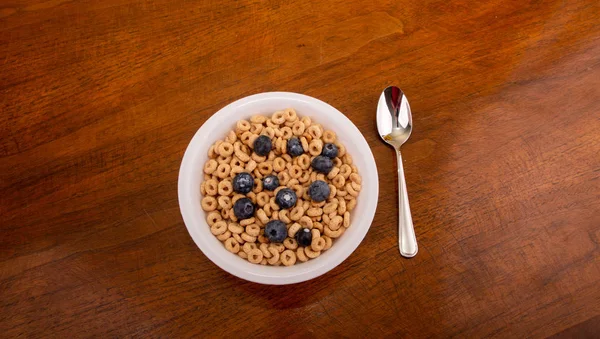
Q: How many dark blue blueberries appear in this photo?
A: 11